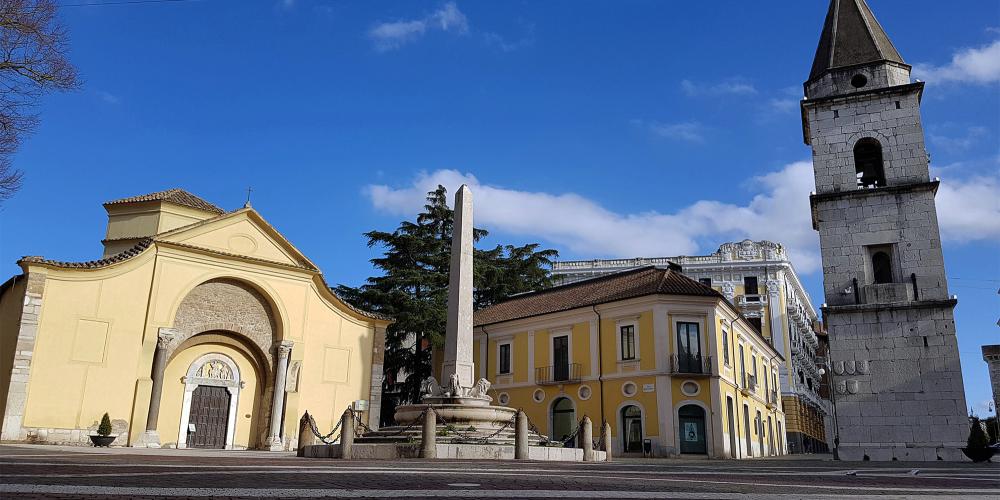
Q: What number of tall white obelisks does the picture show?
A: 1